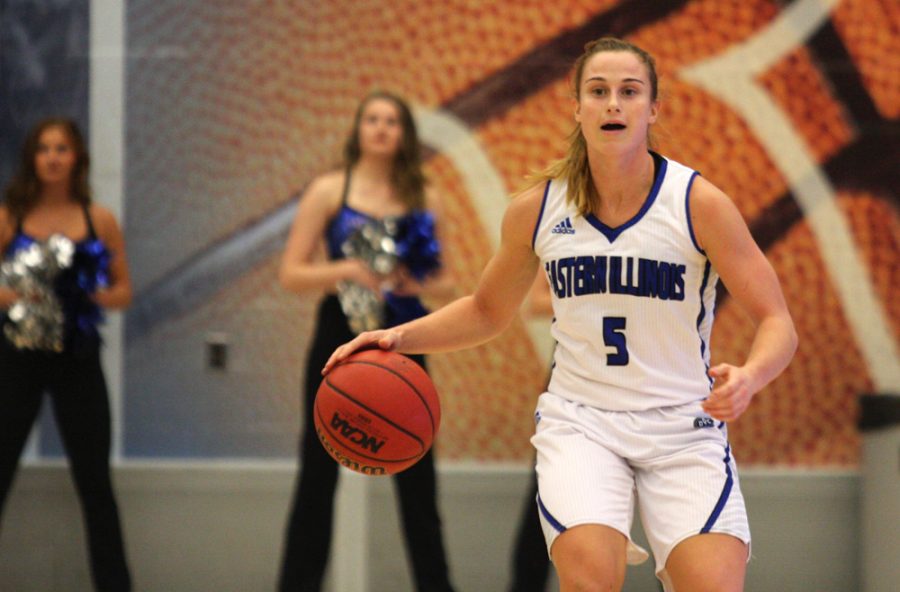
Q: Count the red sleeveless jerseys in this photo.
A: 0